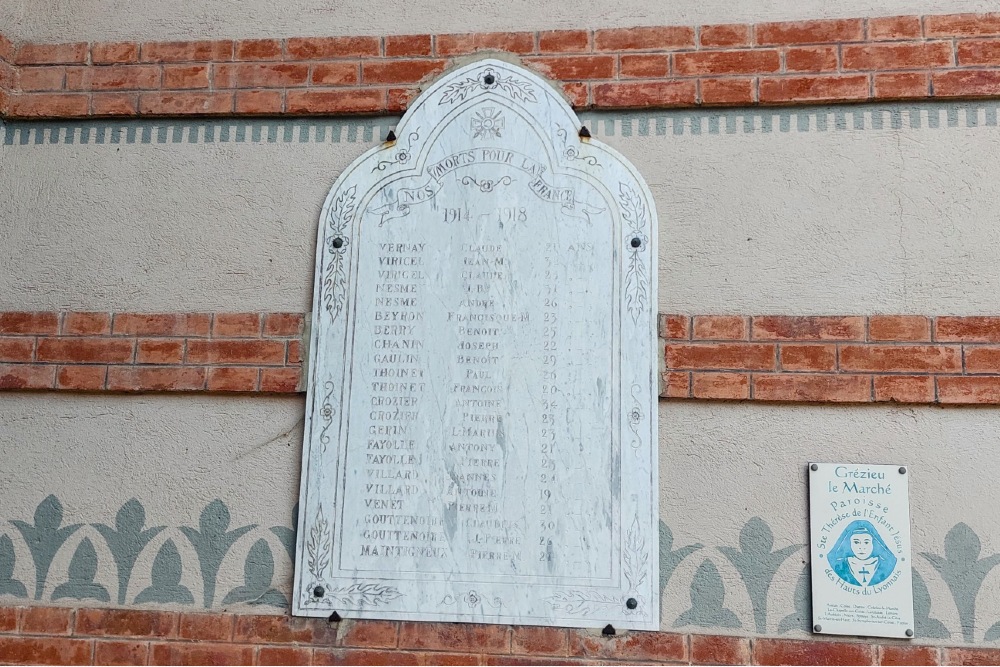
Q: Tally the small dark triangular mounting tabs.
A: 4